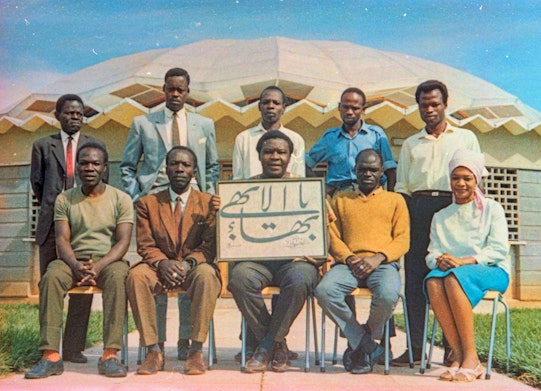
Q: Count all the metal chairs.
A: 5